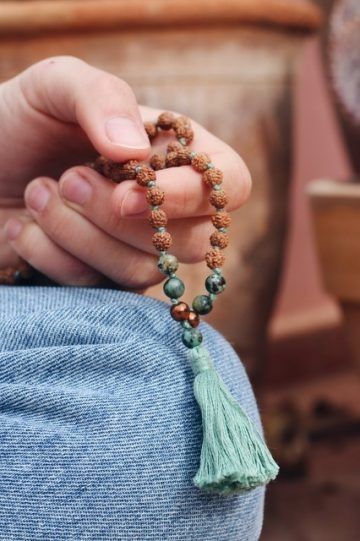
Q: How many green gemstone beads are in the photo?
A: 5